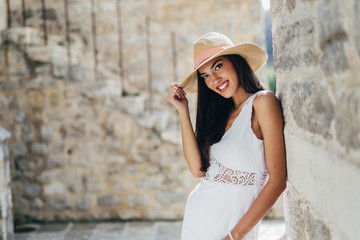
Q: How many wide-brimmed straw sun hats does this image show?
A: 1